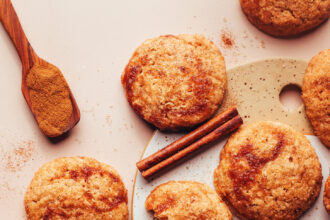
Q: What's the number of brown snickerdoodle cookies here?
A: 7